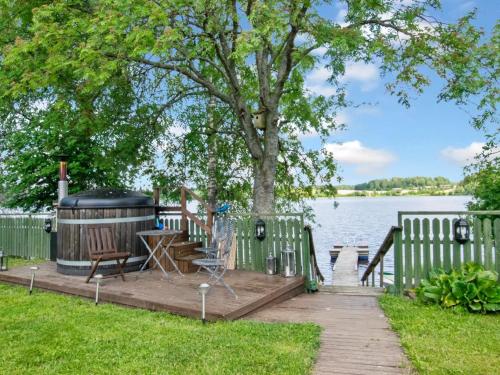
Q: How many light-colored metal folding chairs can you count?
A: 2